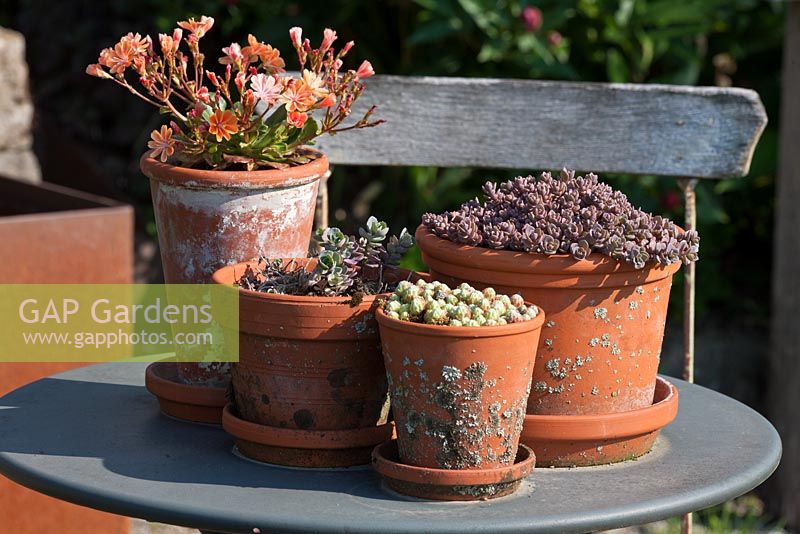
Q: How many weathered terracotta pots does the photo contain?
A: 4